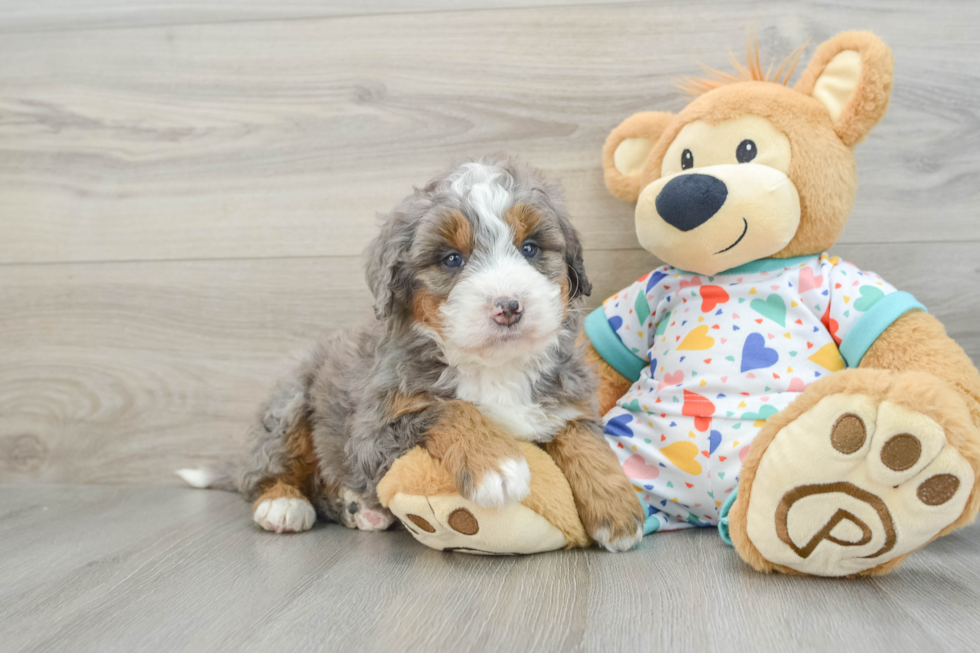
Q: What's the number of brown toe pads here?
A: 5